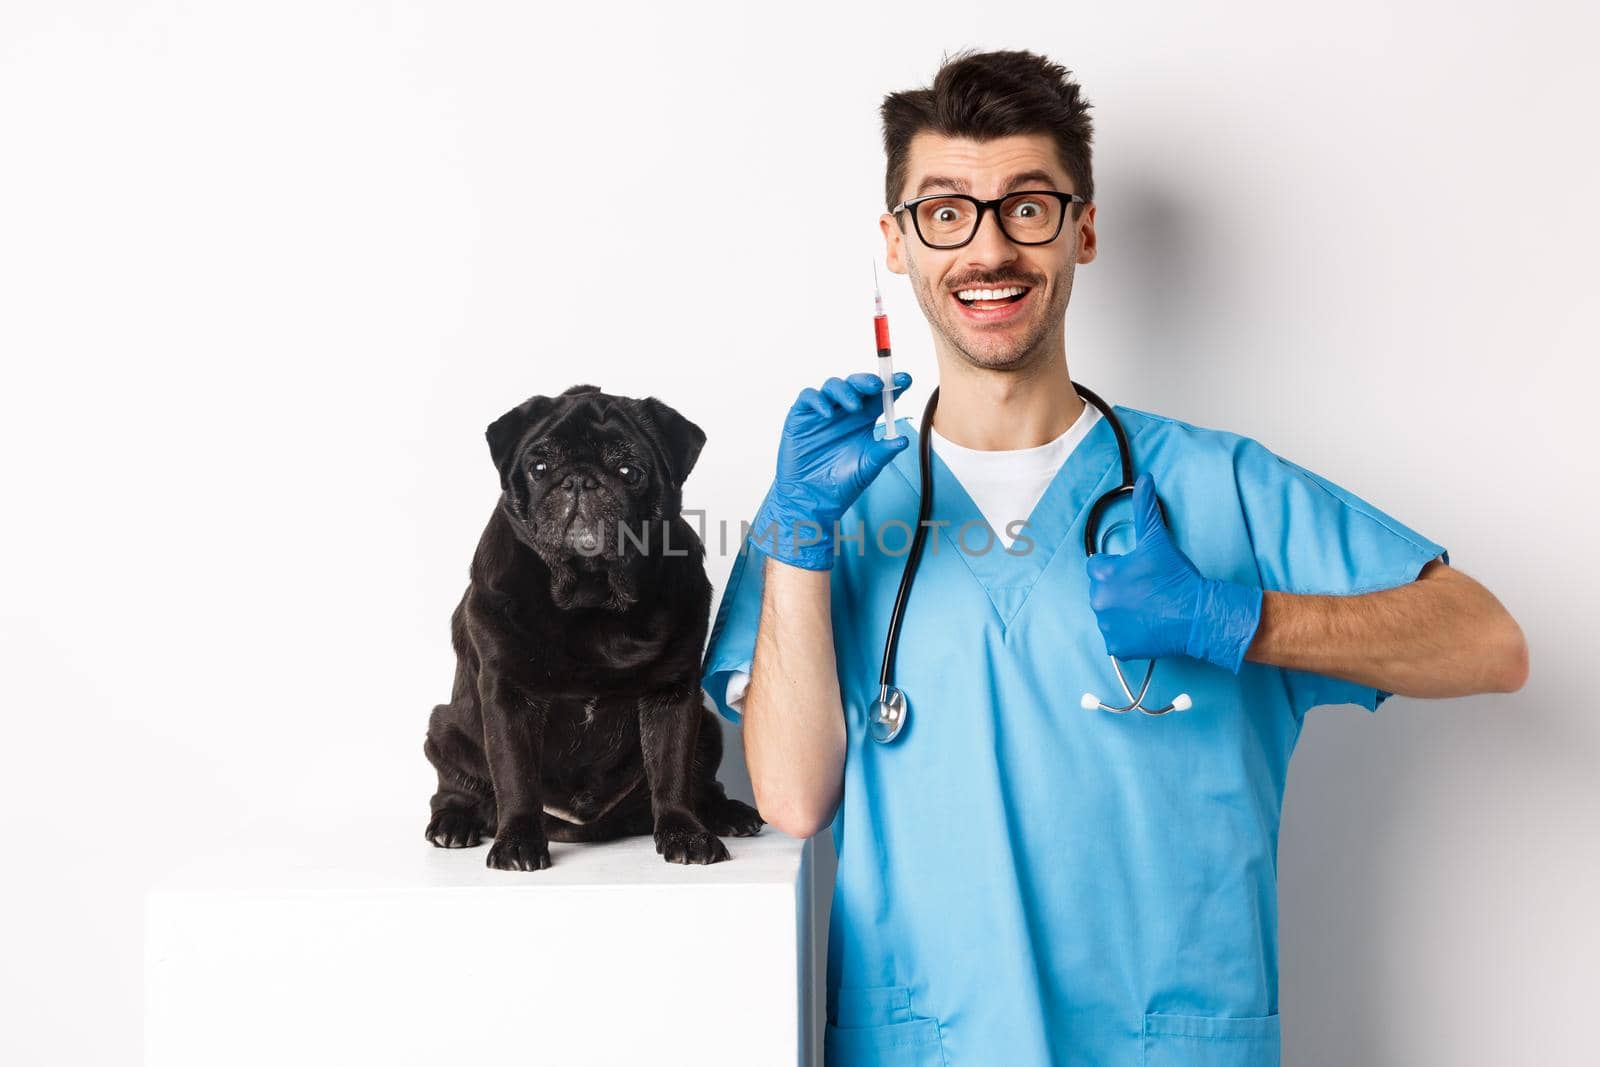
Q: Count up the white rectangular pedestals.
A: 1